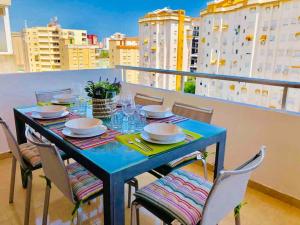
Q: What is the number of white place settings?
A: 5